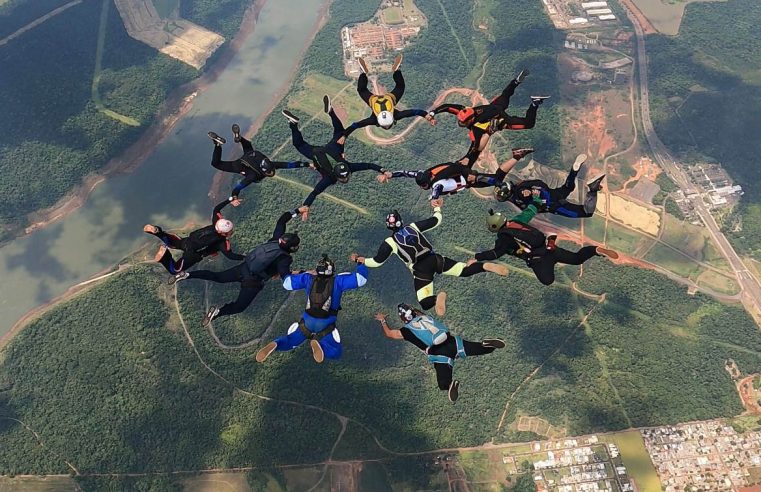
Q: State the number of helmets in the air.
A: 12